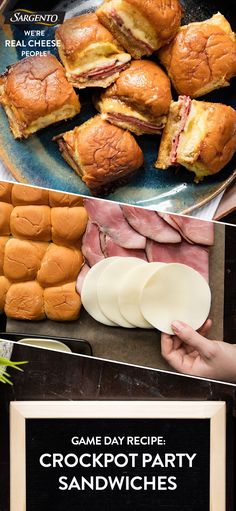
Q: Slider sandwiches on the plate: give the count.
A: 7